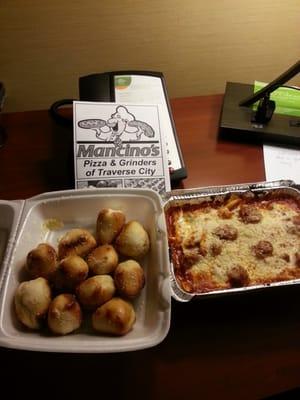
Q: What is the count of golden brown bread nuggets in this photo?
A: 11